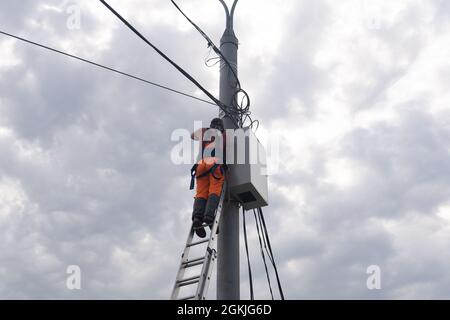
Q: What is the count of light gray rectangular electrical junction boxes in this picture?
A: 1